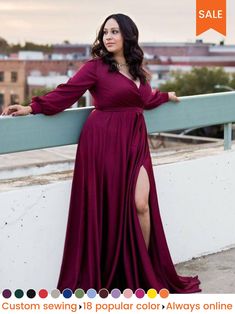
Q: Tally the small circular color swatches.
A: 14